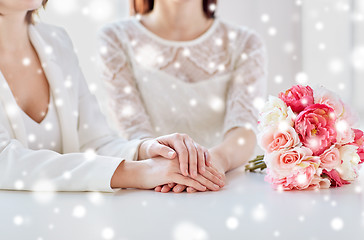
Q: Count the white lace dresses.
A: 1